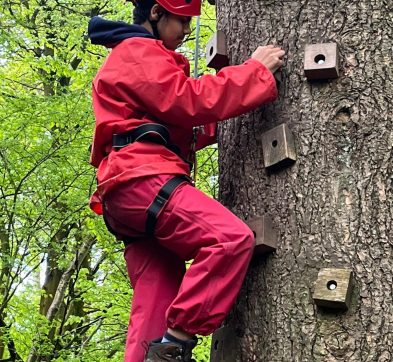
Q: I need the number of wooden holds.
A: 6